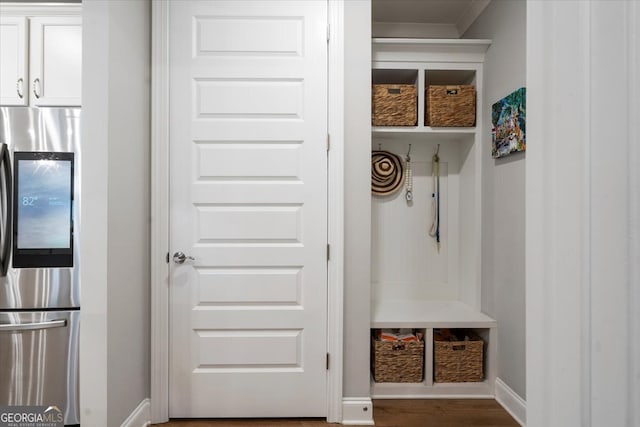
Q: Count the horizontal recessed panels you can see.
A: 6